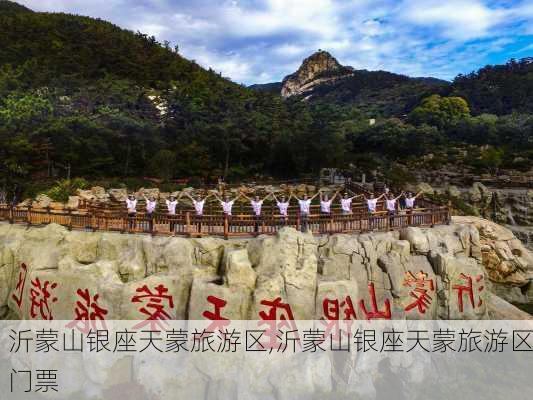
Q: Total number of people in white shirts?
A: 13